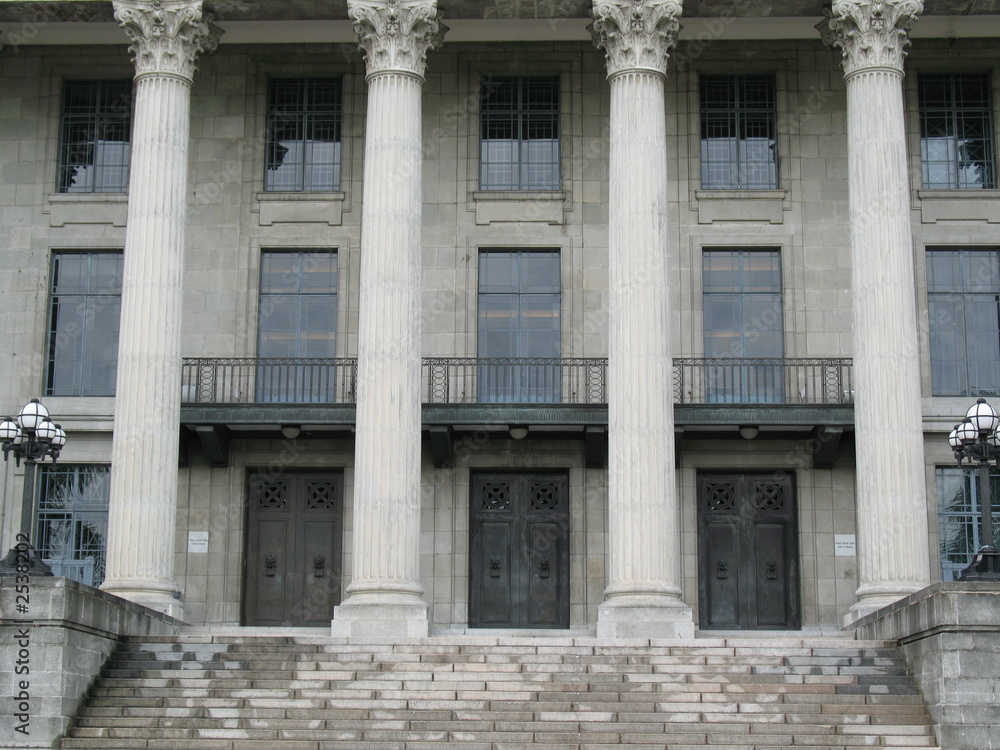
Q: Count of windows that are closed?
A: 12